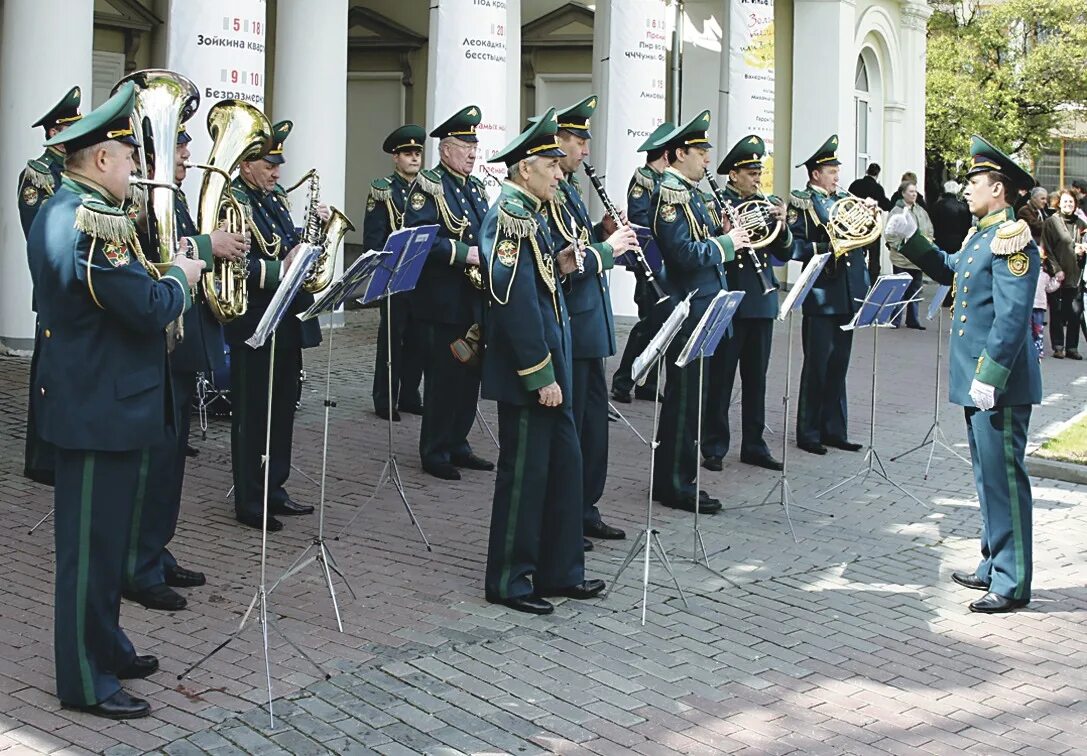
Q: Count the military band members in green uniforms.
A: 13